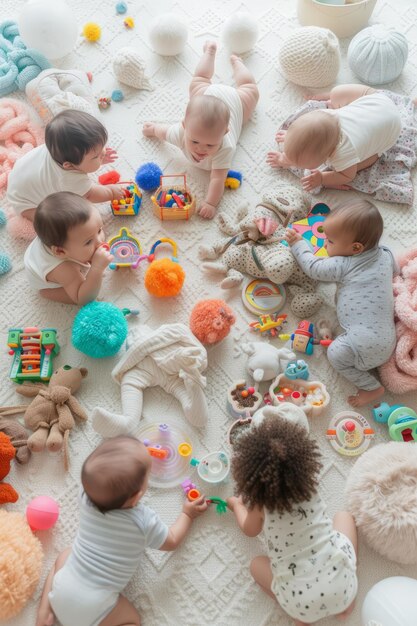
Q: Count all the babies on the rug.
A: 7